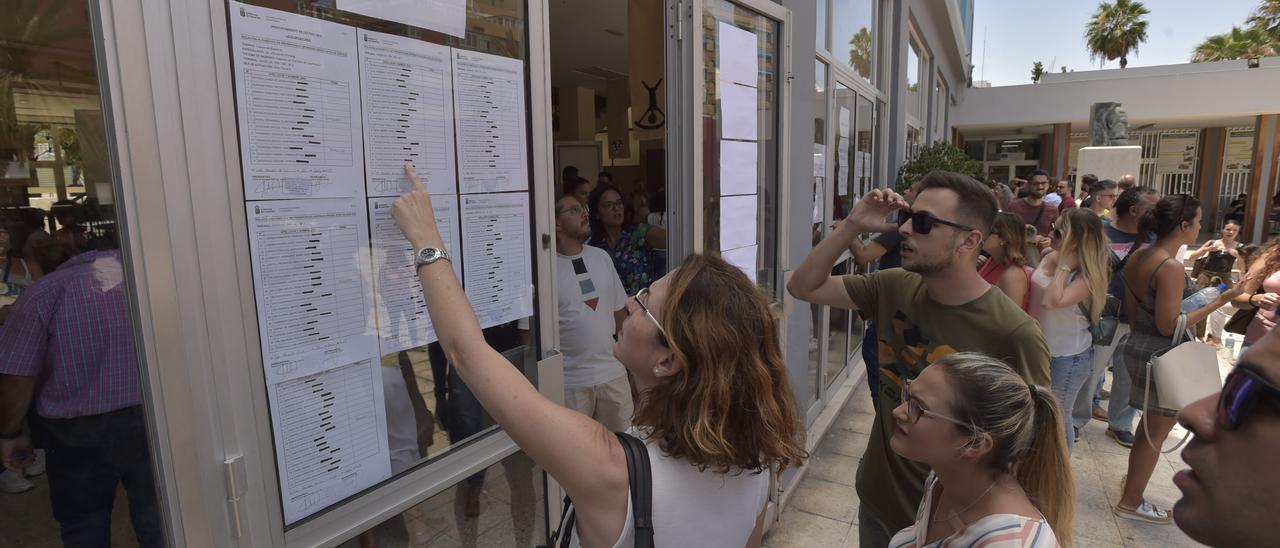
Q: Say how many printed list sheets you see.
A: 7